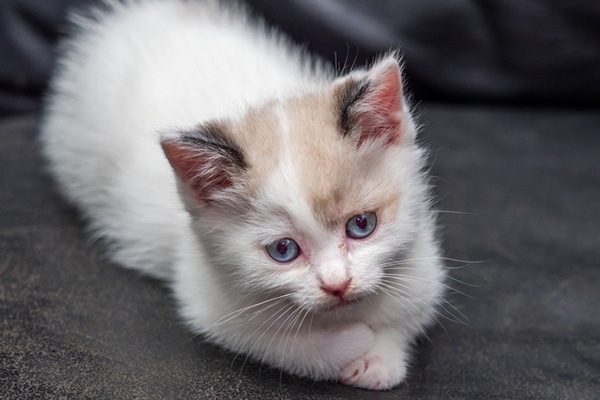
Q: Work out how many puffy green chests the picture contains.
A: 0